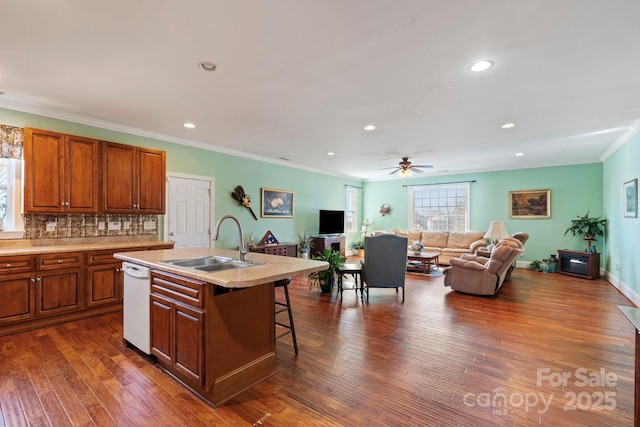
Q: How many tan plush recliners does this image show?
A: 2